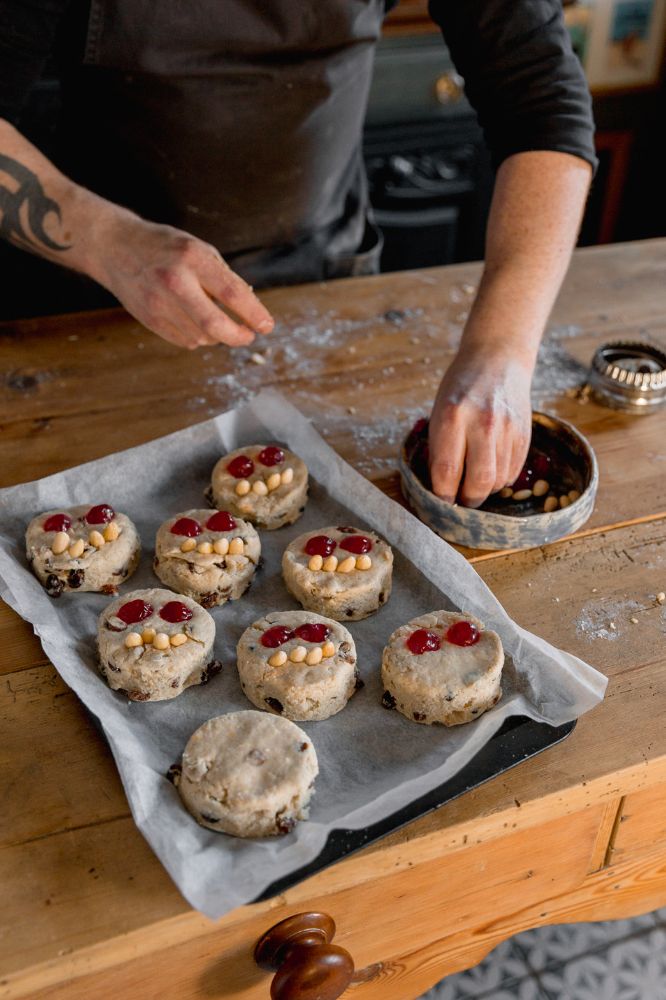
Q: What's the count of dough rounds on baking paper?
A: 8